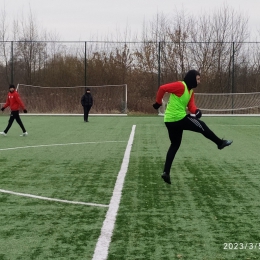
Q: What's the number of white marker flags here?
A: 0